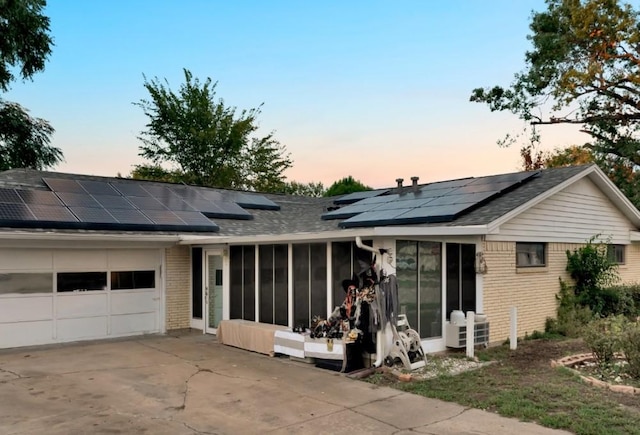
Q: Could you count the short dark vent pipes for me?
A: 2